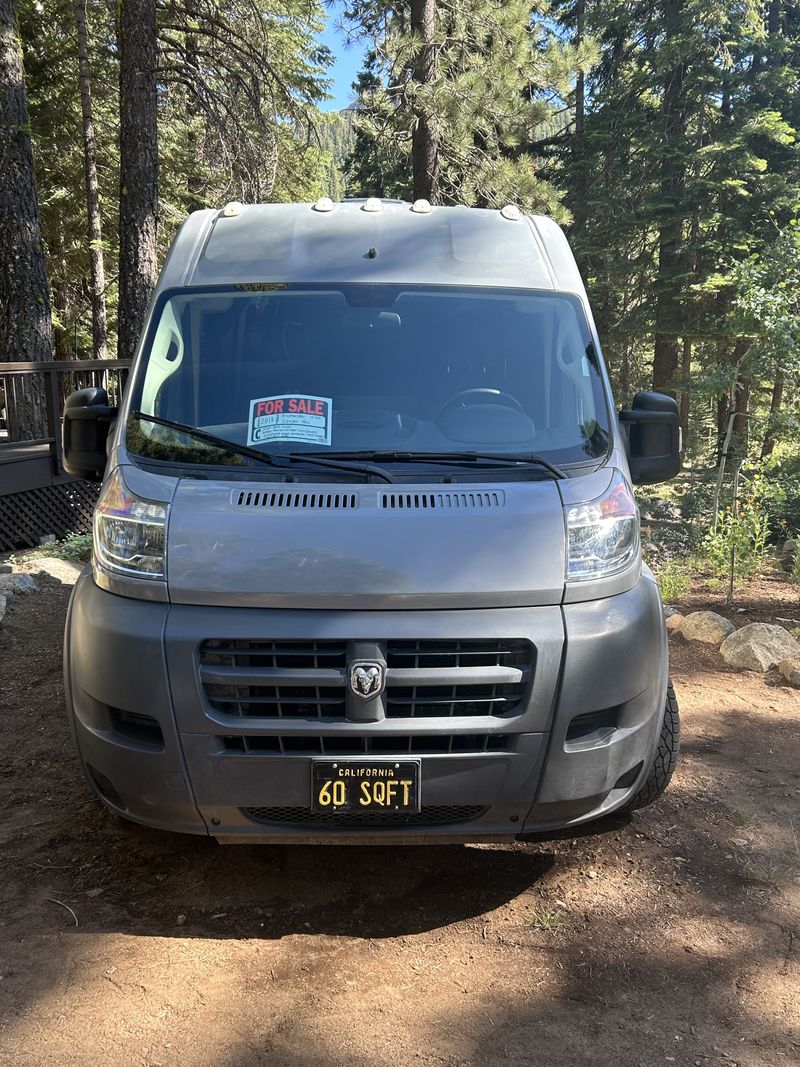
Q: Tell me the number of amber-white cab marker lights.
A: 5